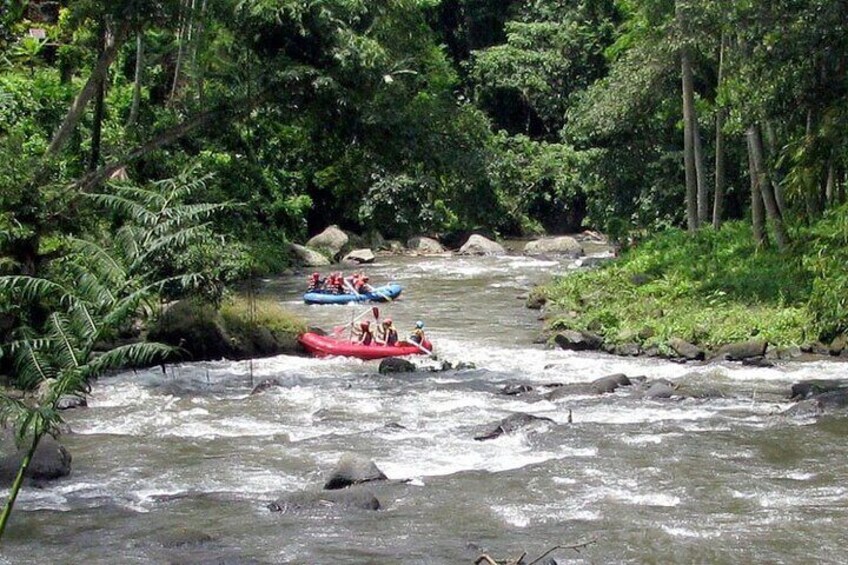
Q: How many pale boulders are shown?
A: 6